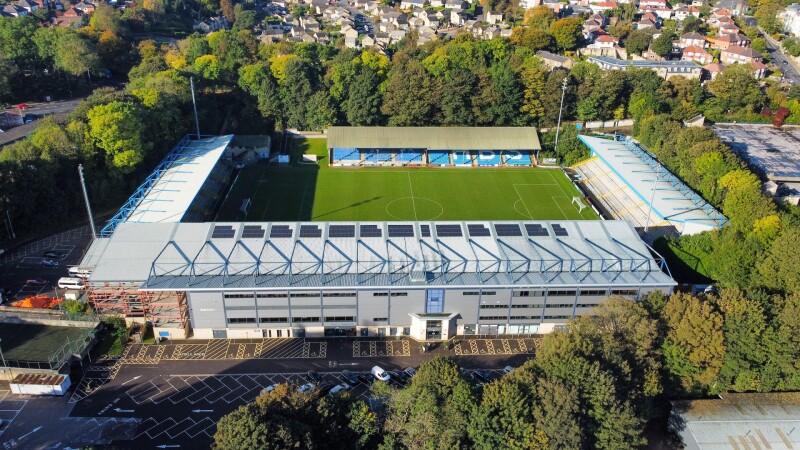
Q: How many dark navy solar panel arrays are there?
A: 13